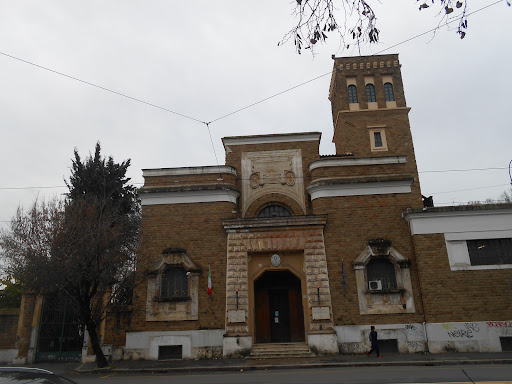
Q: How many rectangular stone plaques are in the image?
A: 2